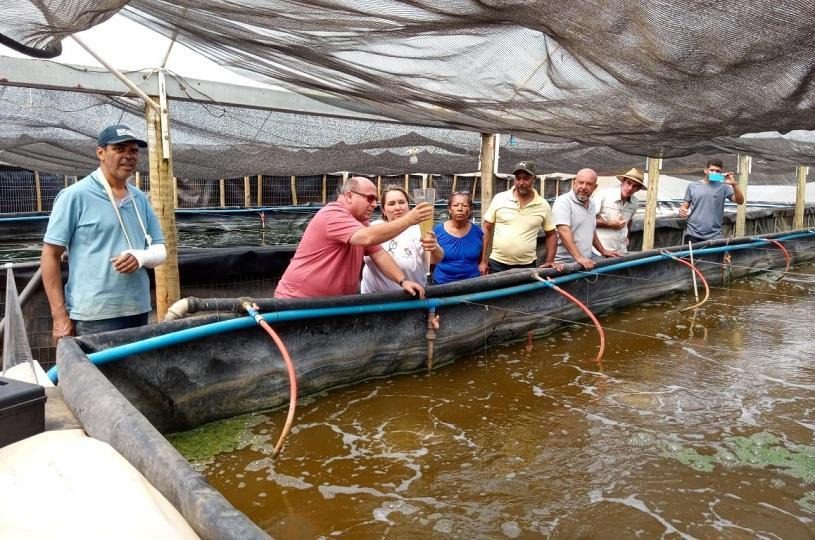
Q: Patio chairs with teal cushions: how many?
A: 0